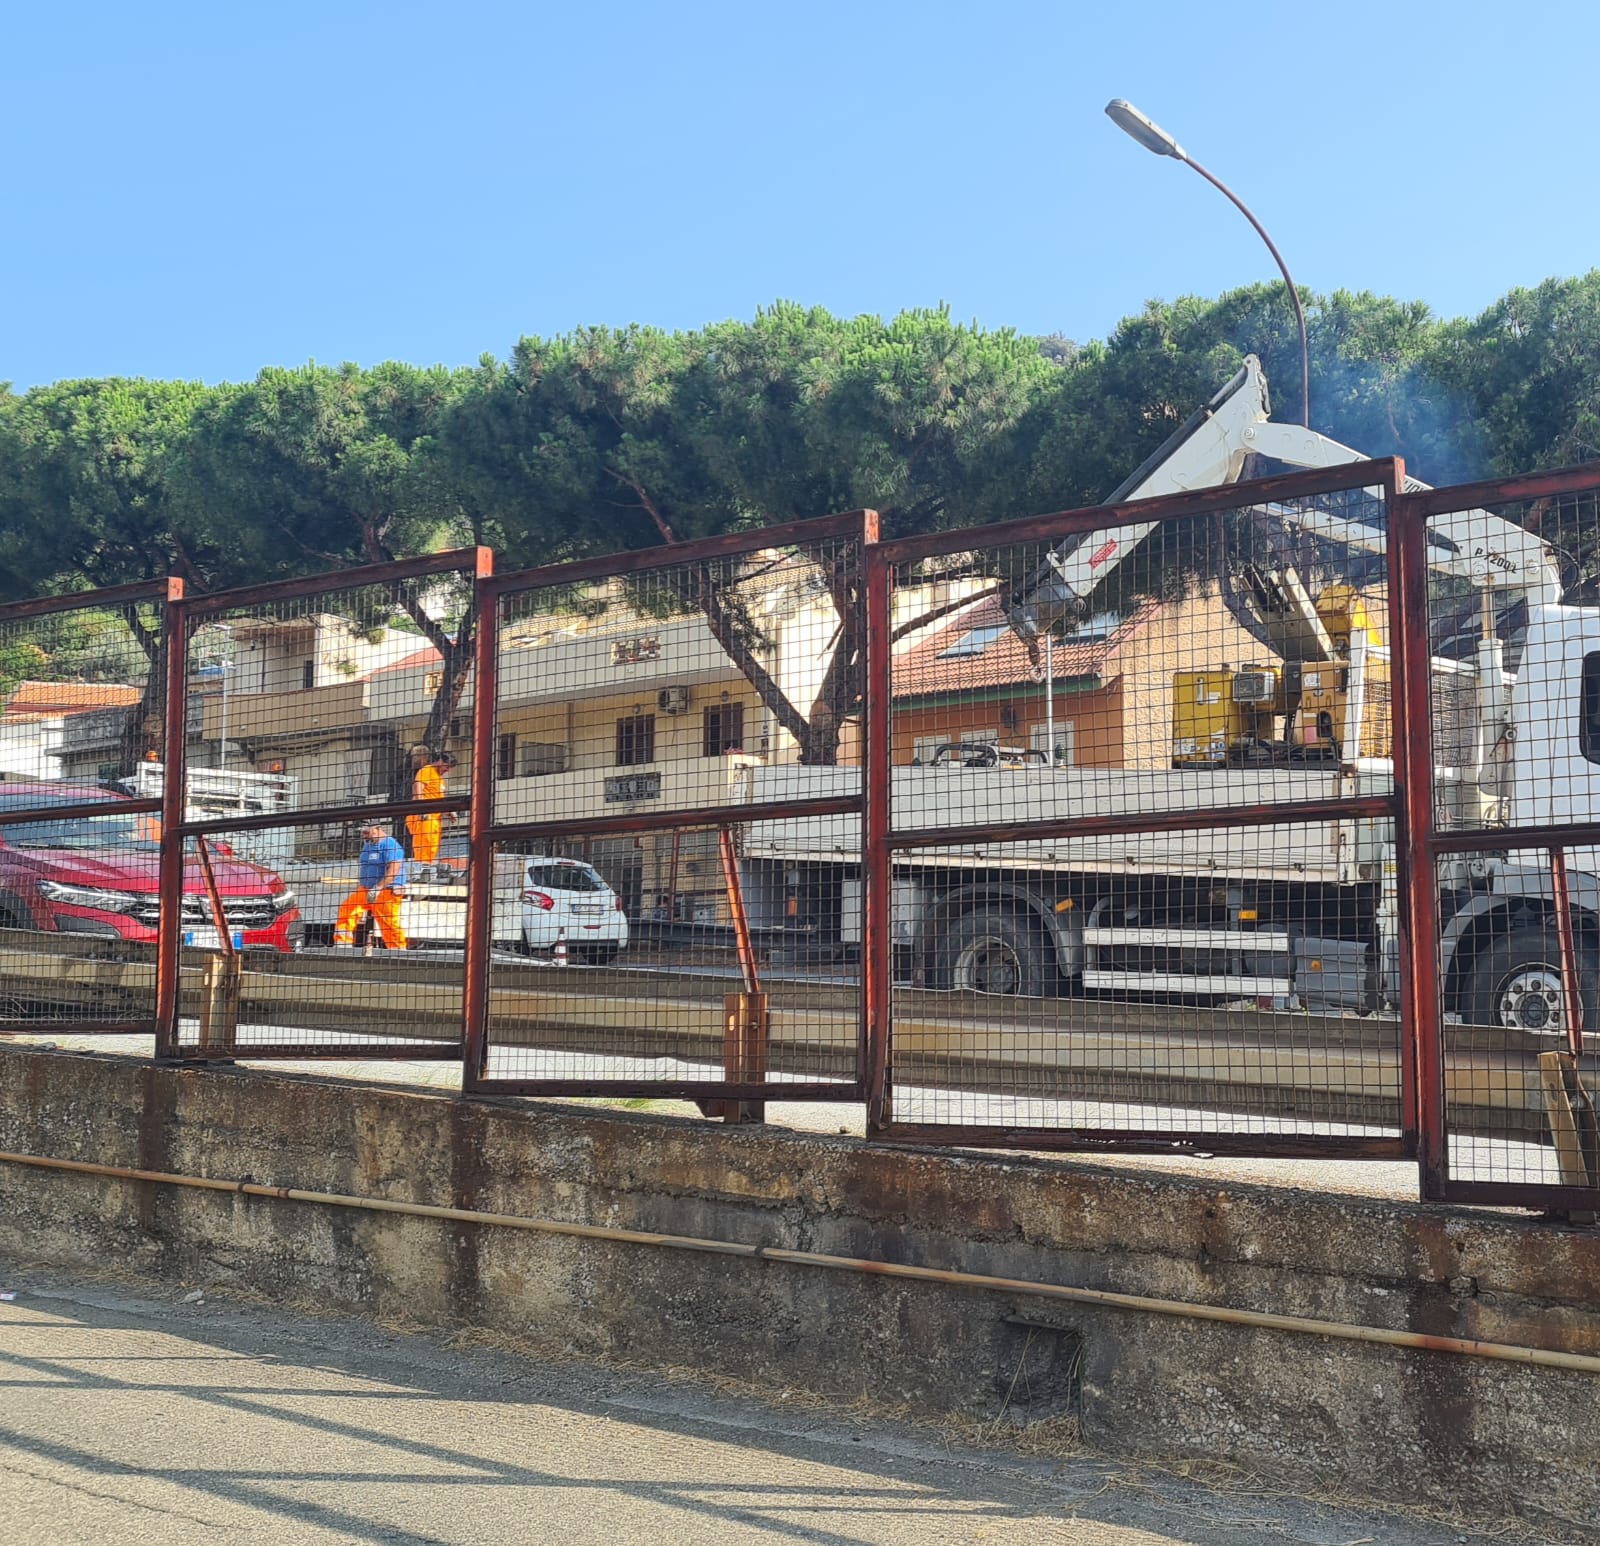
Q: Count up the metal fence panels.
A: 5